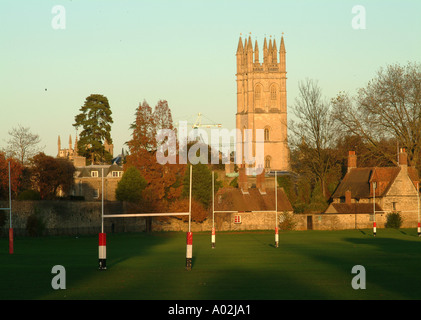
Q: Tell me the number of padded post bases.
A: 7